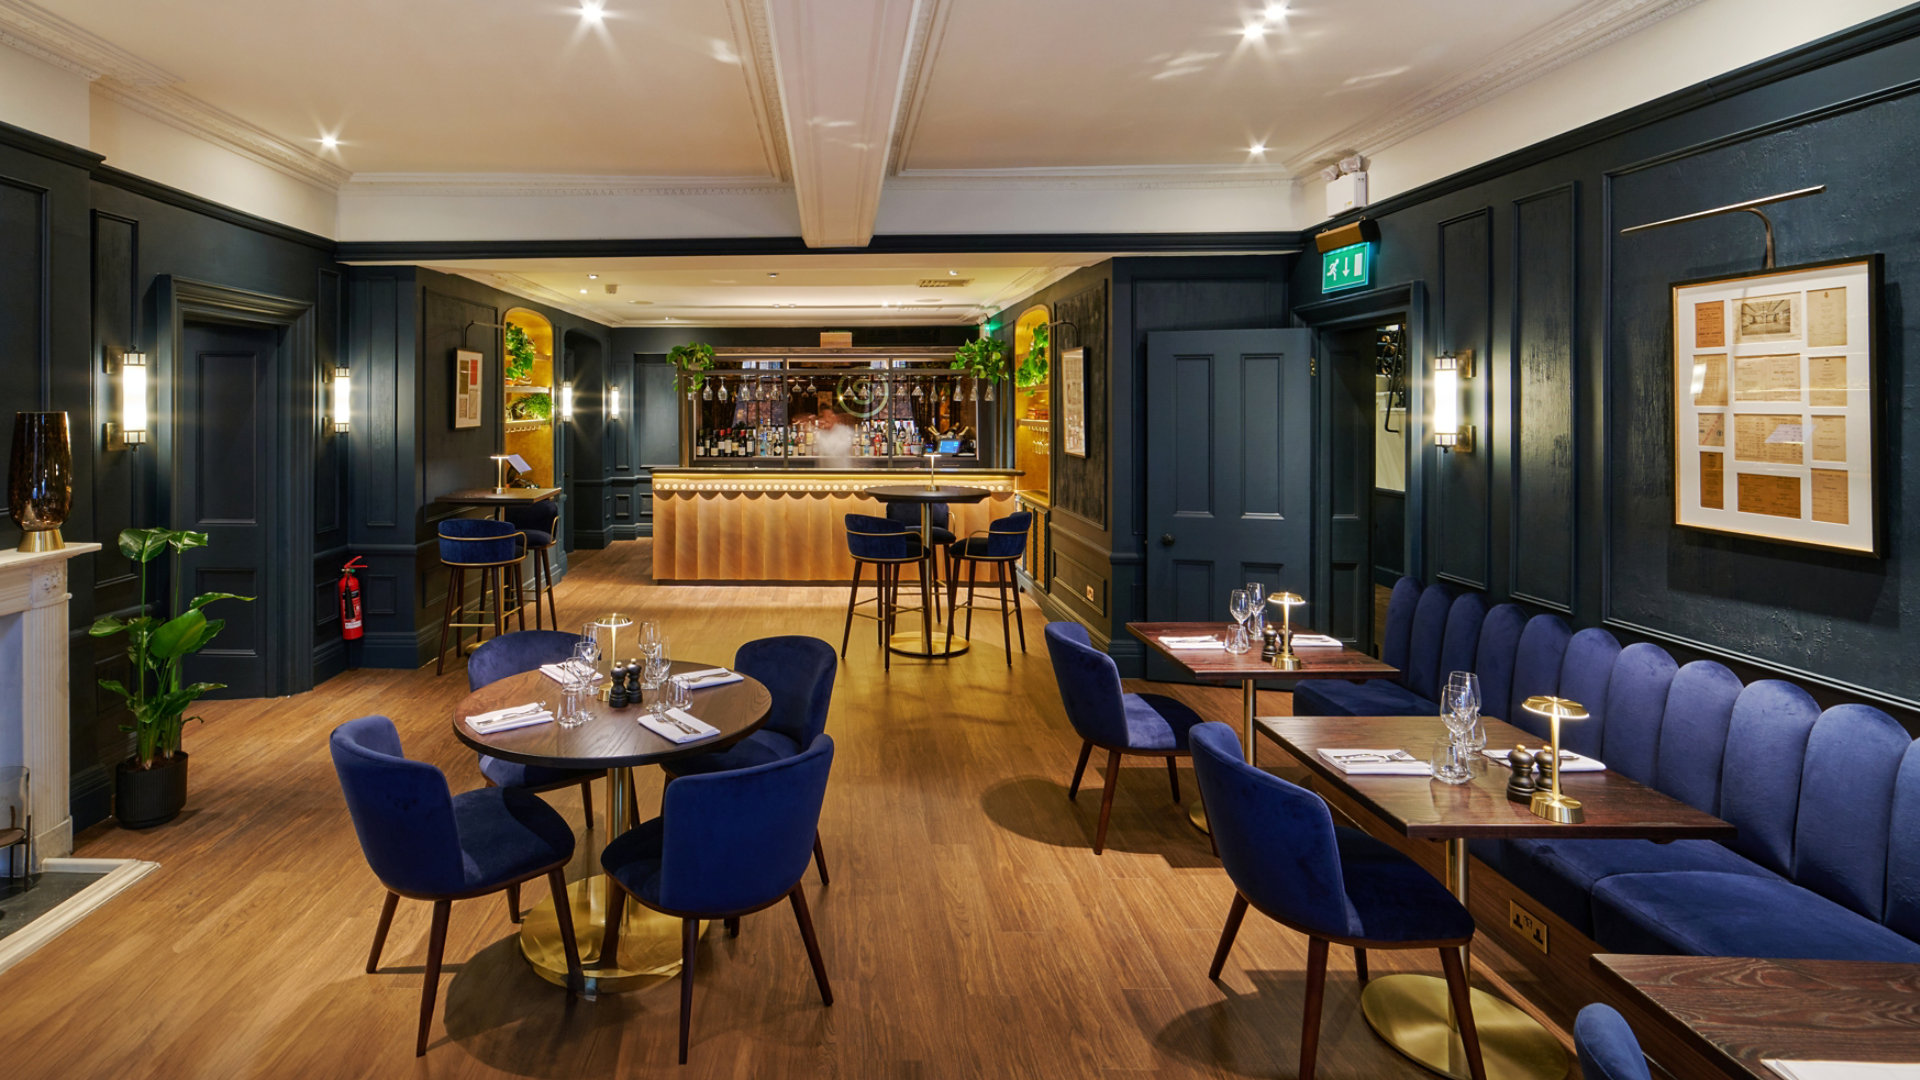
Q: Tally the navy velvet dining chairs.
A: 7